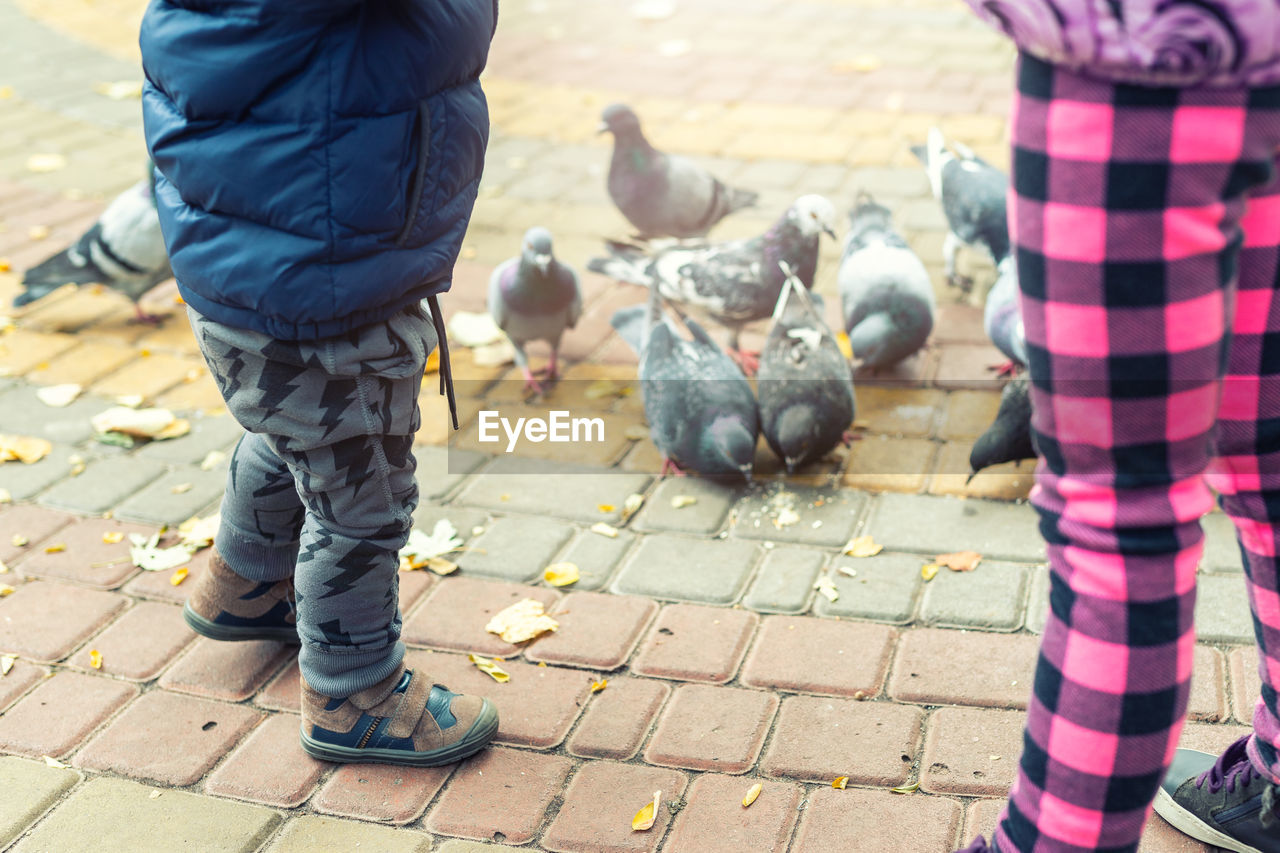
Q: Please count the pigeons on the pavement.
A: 10